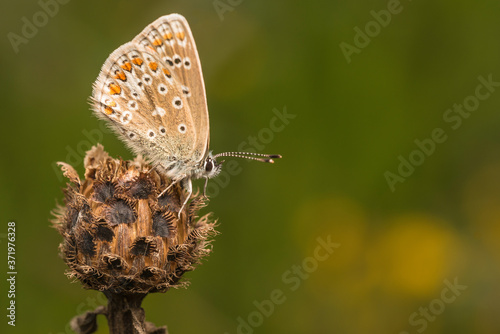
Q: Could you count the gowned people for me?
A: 0